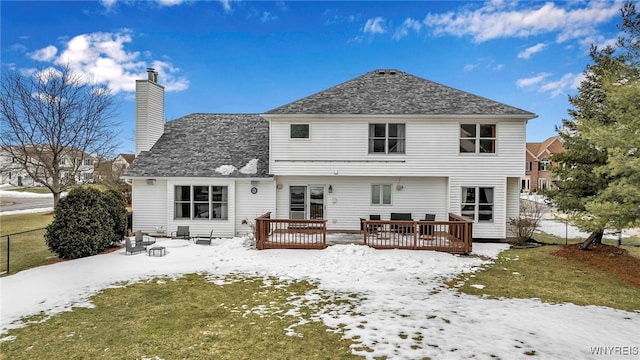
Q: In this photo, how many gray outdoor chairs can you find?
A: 4